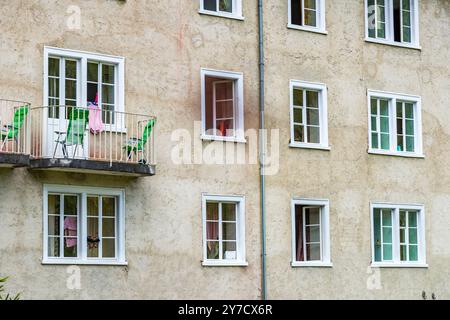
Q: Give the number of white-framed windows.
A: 11